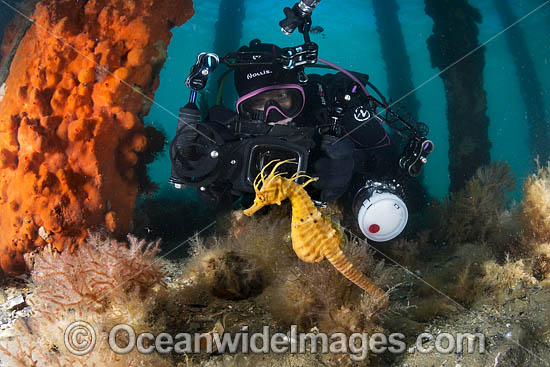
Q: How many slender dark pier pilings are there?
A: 4